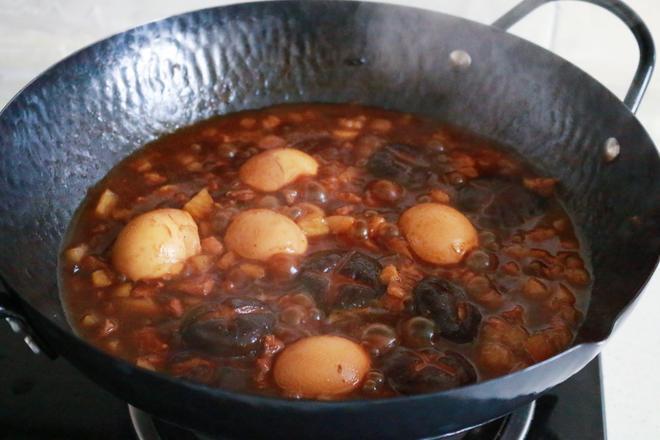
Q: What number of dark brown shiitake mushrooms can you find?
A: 6